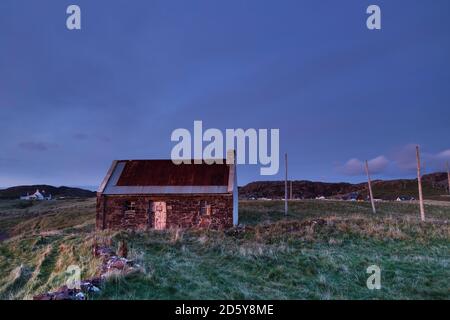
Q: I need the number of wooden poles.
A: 5